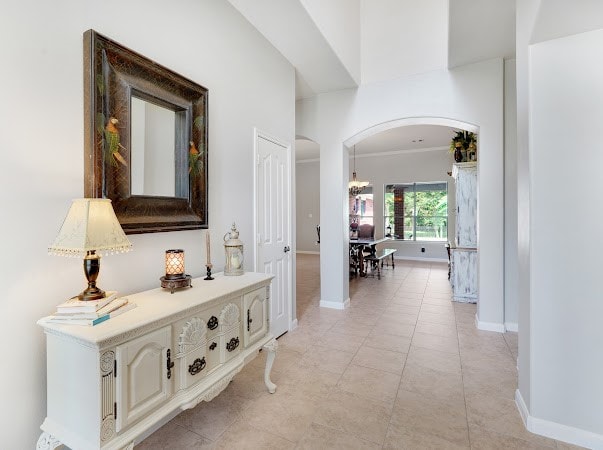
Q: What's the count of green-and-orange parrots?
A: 2